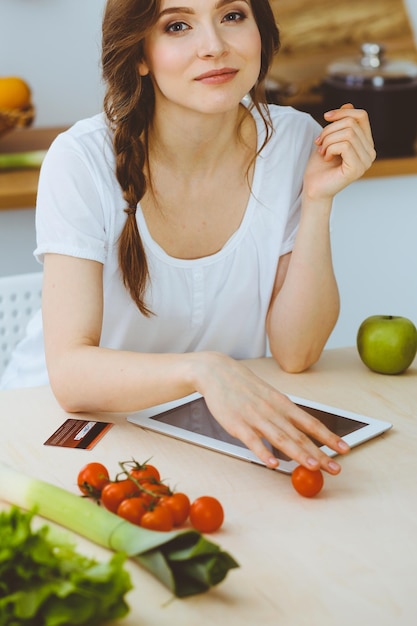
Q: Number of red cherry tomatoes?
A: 9